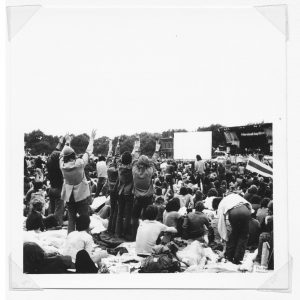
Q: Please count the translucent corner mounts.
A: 4